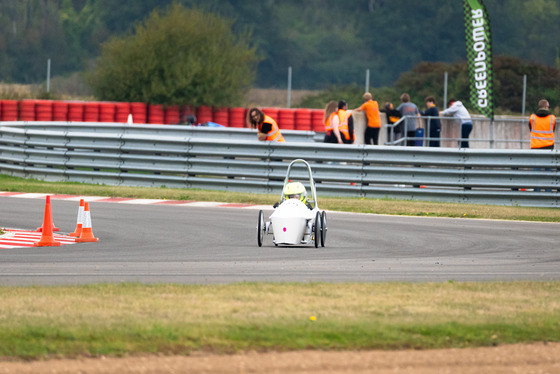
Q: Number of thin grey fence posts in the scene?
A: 5